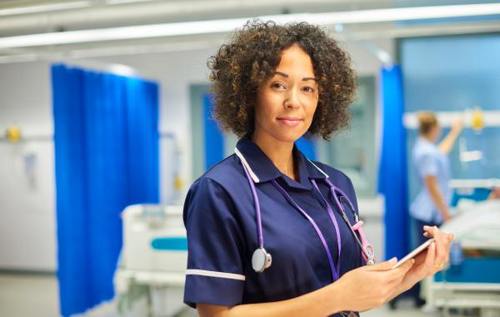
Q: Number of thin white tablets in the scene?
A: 1